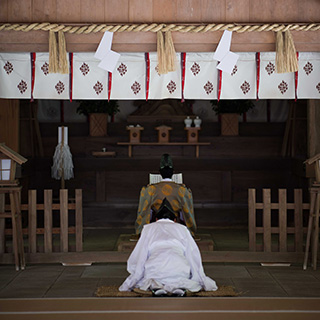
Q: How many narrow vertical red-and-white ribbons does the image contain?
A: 8